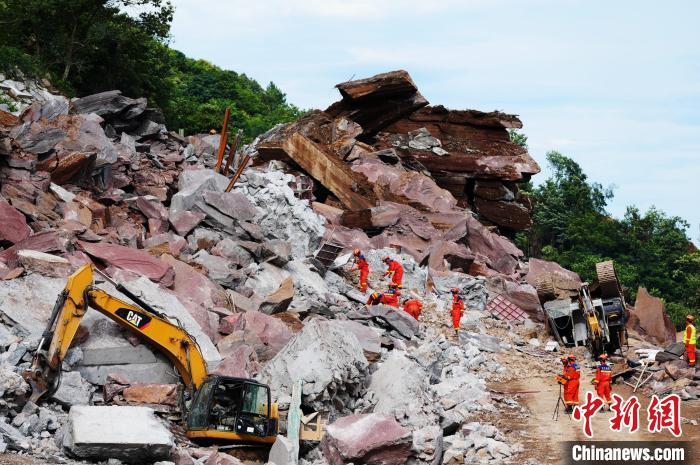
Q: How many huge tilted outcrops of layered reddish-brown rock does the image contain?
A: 1